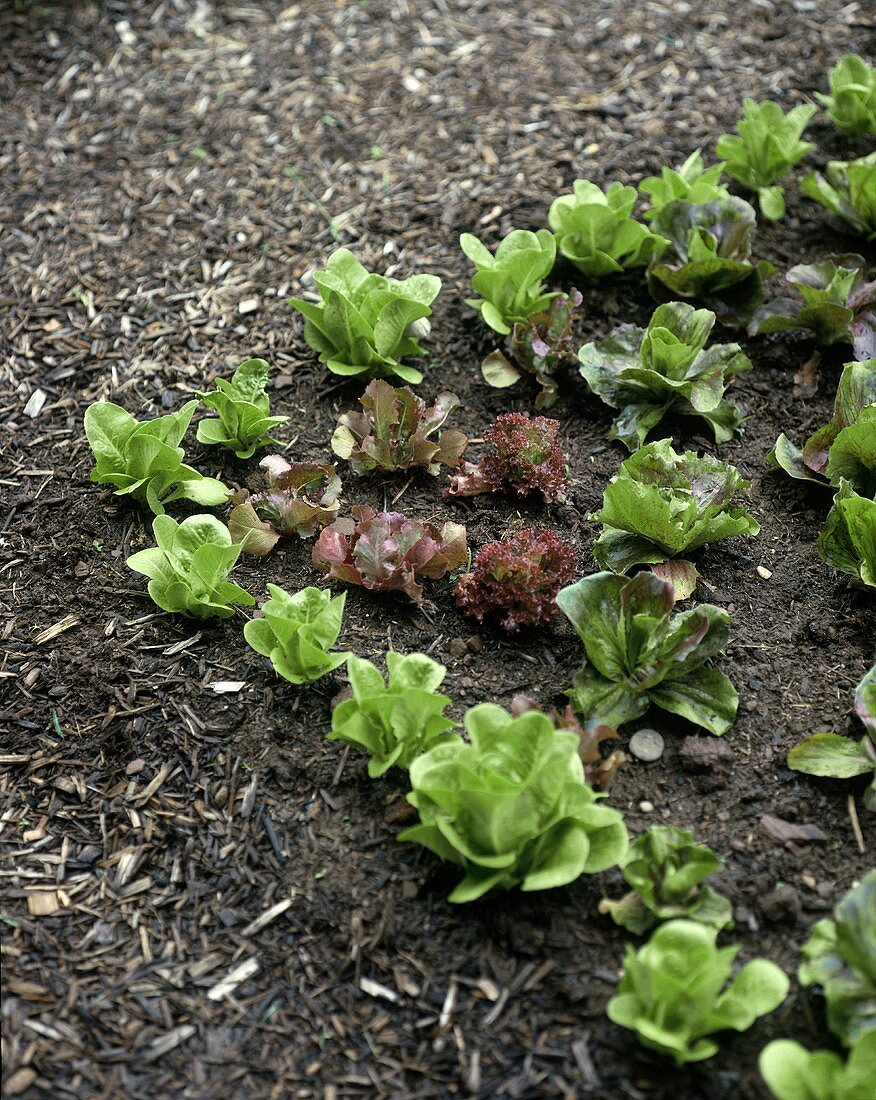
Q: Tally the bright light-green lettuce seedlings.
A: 14